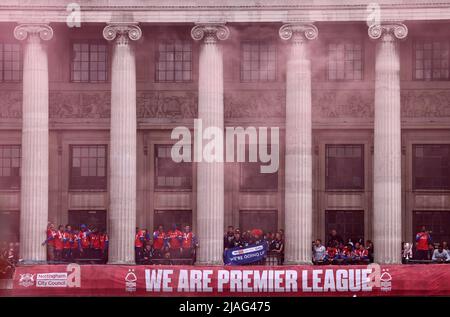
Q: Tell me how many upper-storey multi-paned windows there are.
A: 6